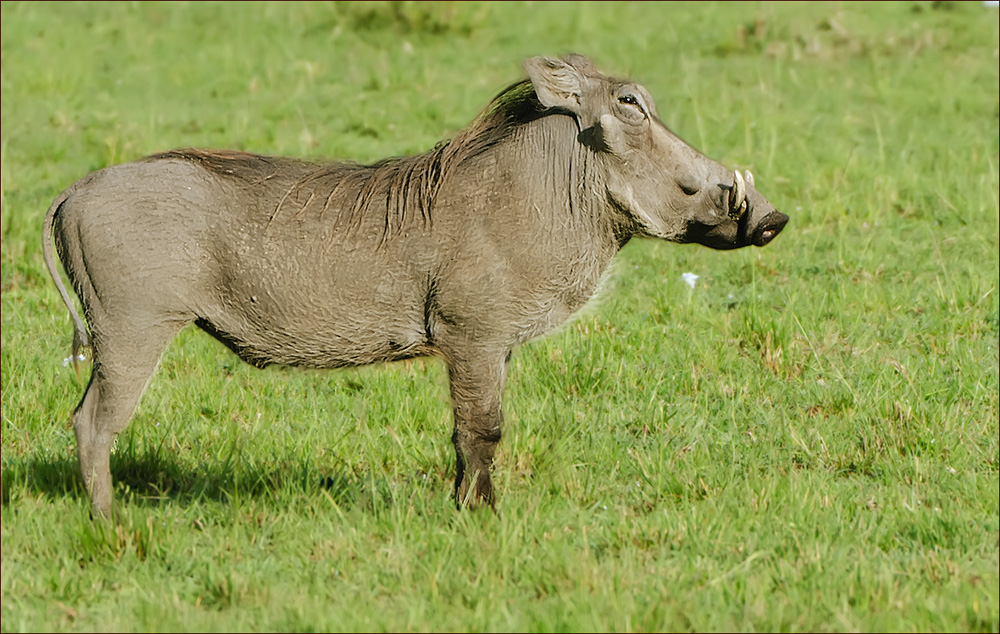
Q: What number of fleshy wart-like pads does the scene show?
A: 2